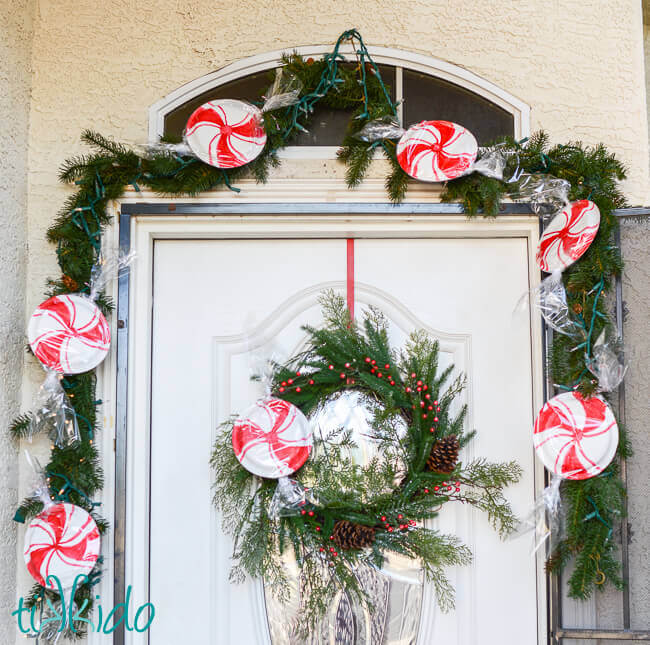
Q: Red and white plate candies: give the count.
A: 7